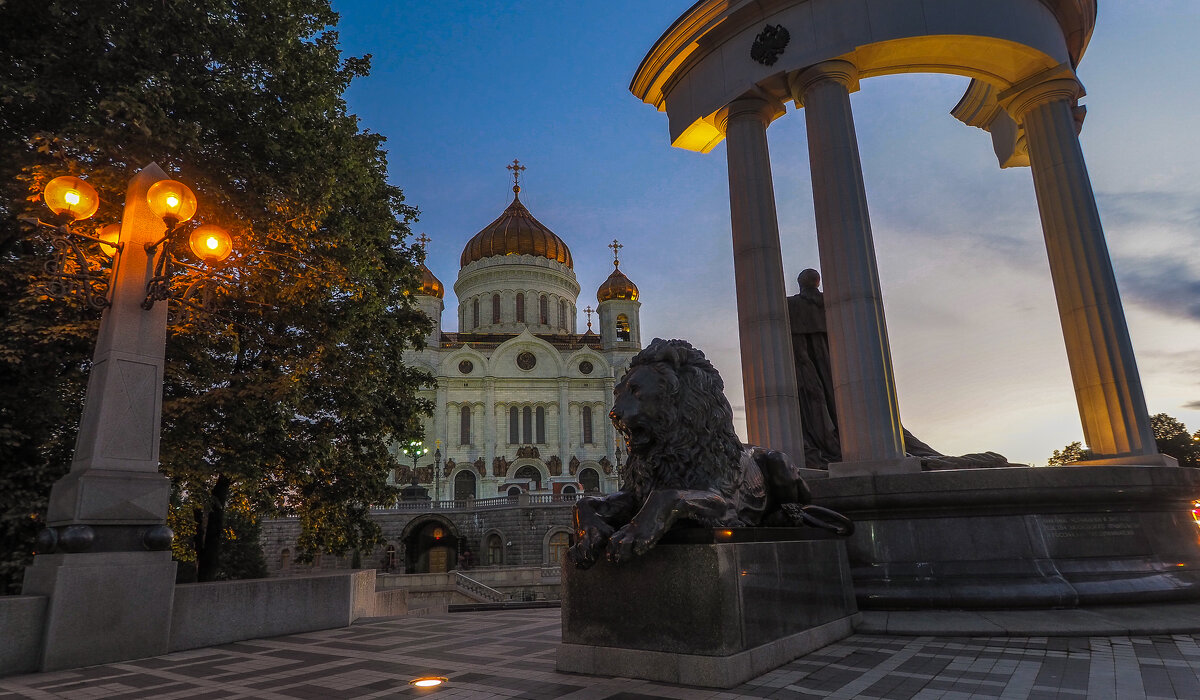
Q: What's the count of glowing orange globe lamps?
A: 4